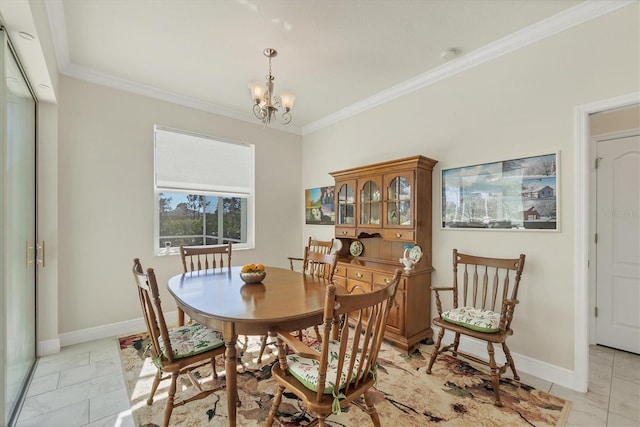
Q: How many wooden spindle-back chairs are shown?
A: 6